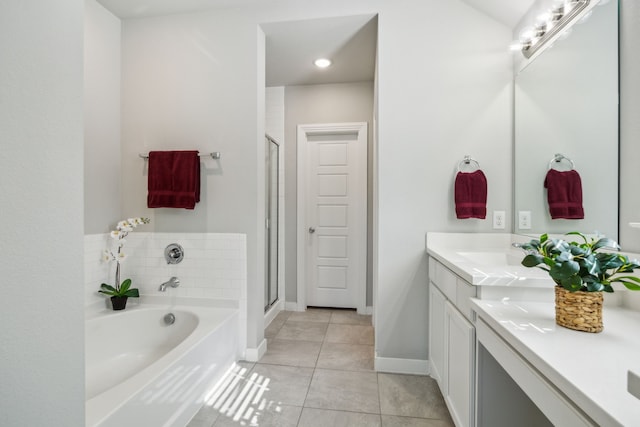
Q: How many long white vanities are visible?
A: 1